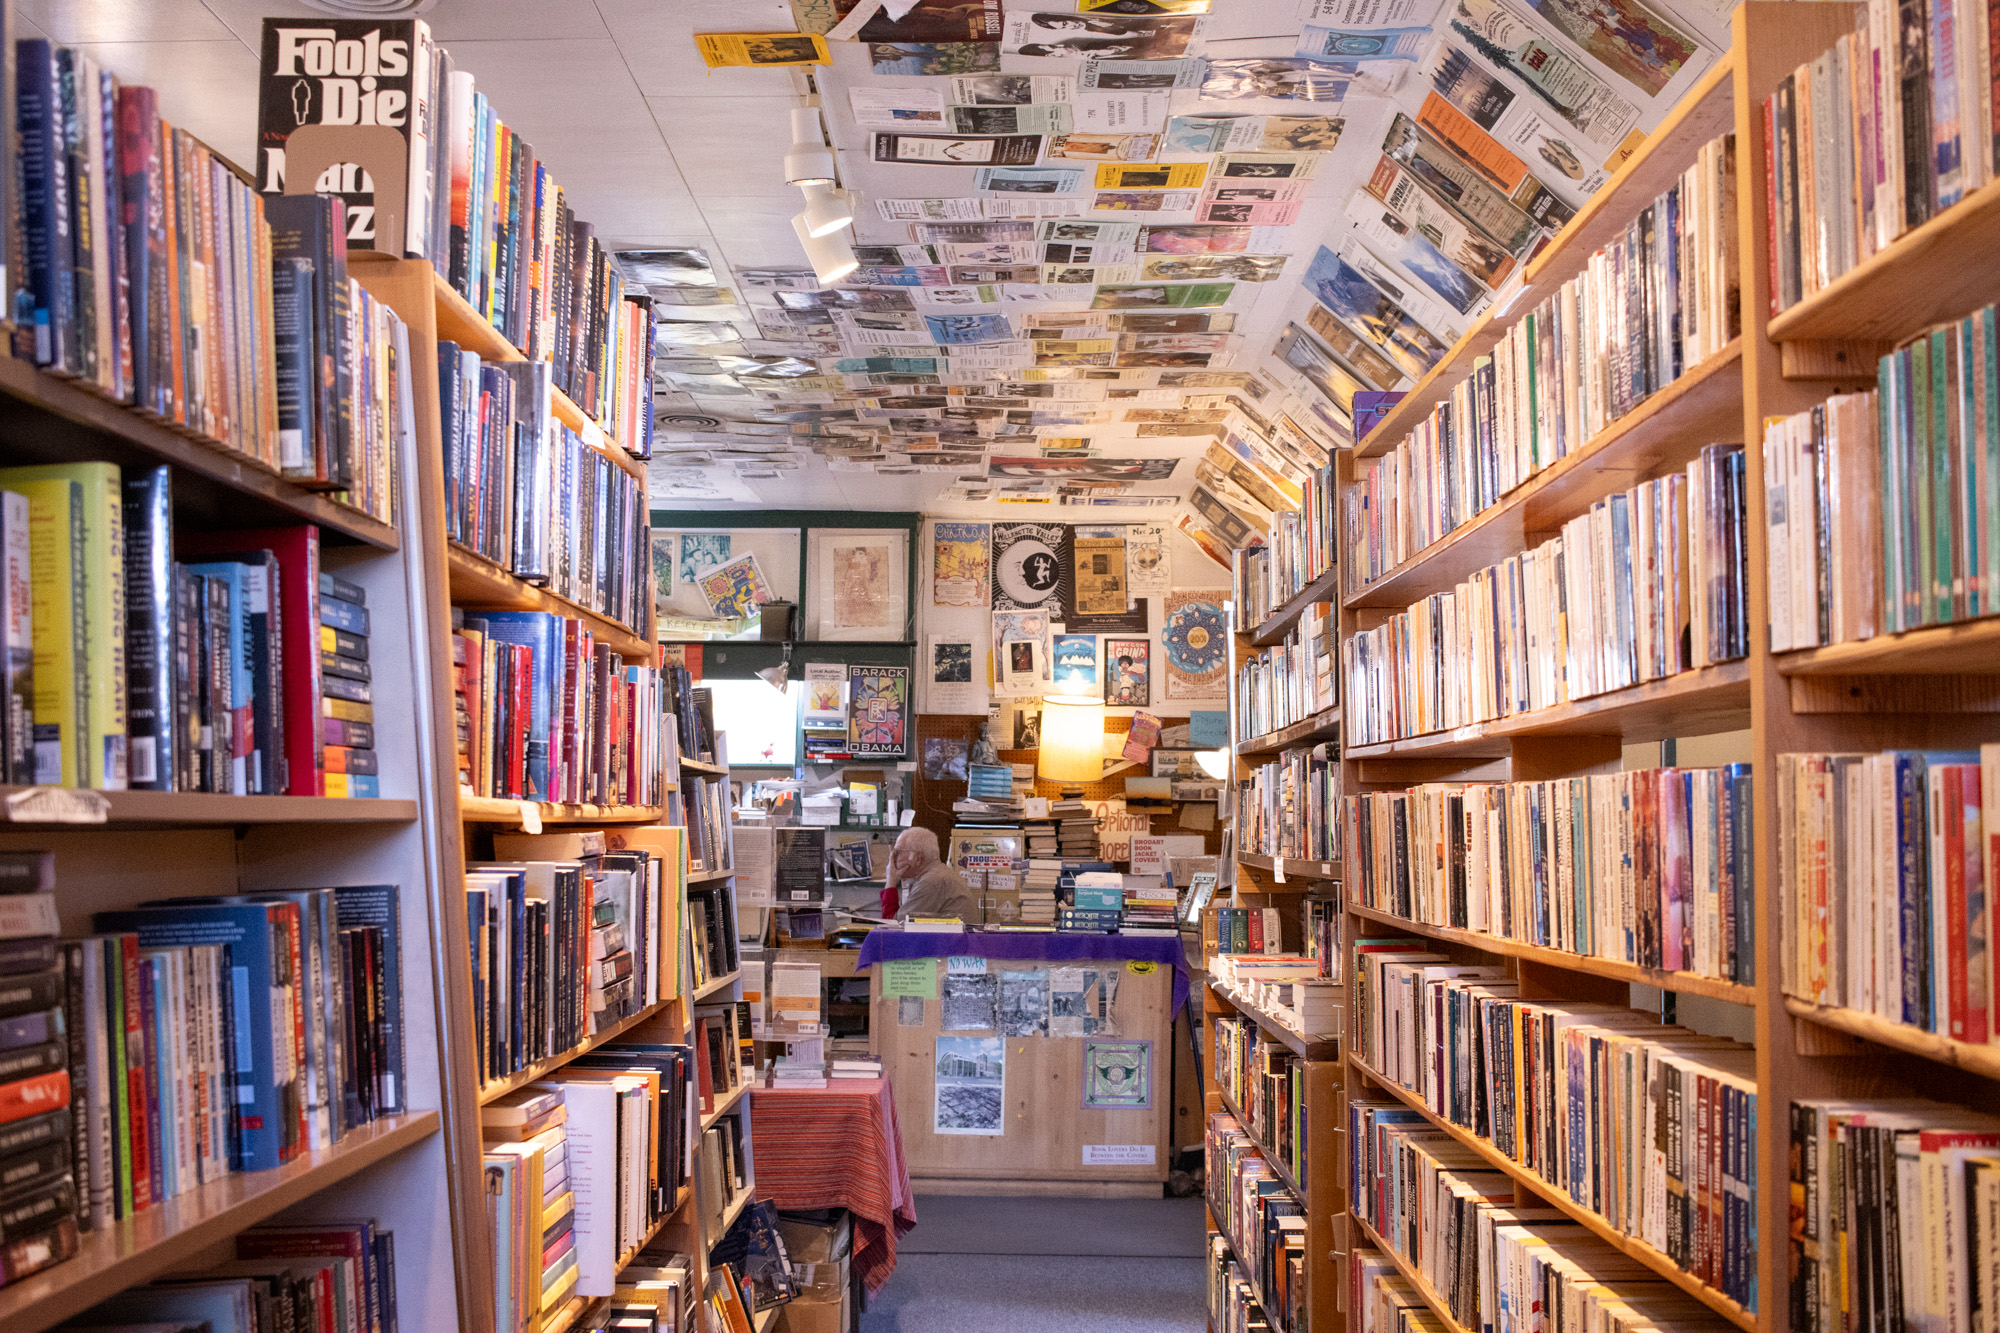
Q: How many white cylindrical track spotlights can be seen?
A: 3